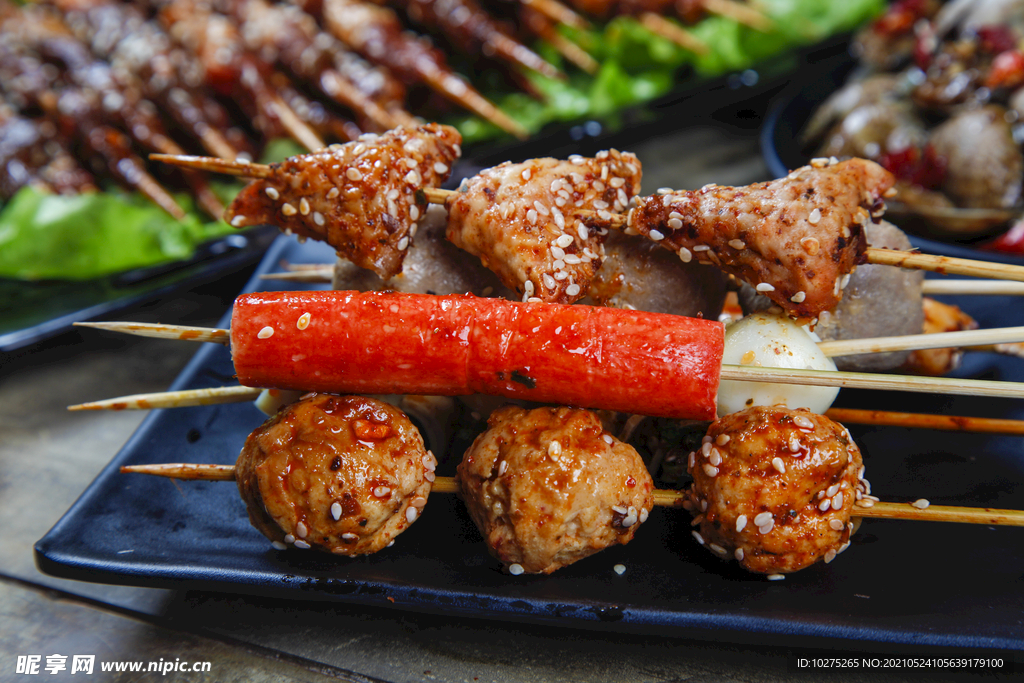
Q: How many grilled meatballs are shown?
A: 3